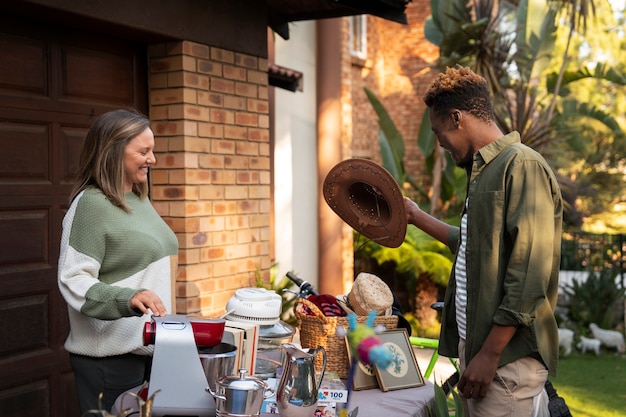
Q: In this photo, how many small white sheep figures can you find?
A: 3